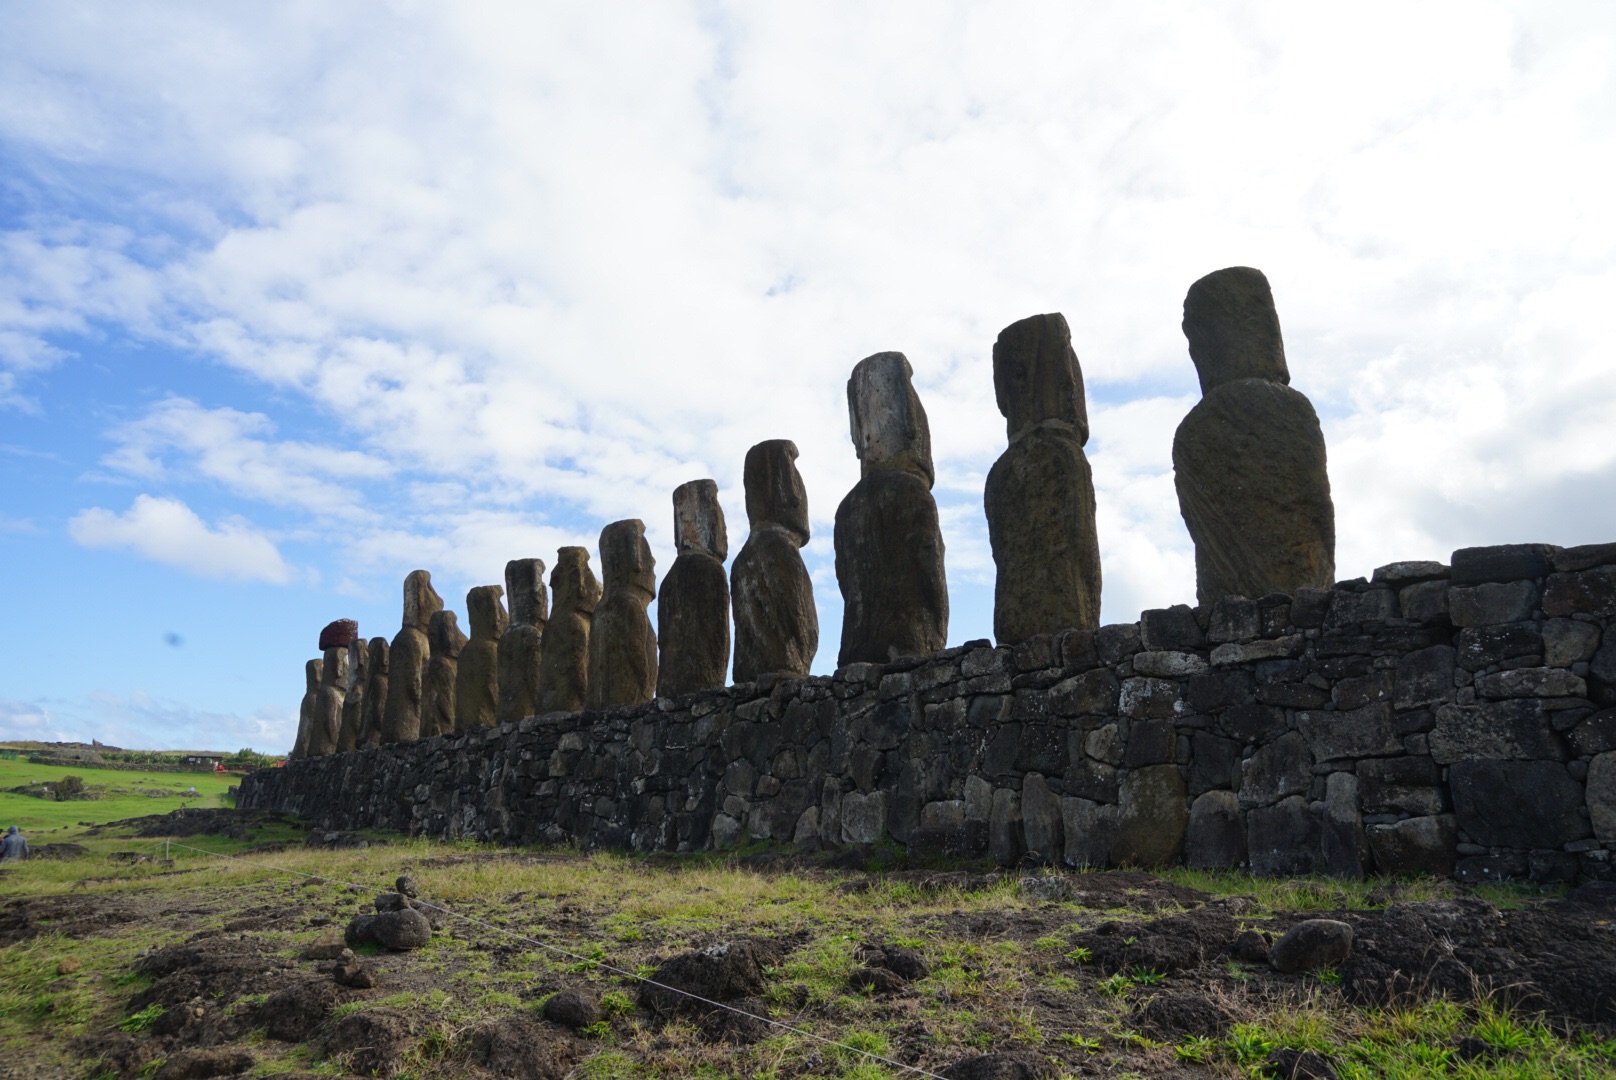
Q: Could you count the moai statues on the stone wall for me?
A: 15